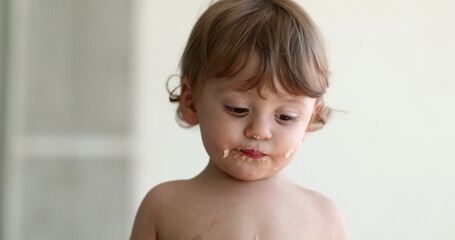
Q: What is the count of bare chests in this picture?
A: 1